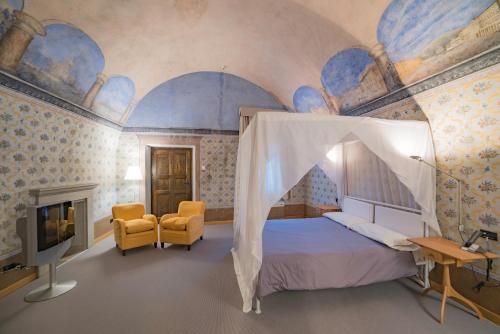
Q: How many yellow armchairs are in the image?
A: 2